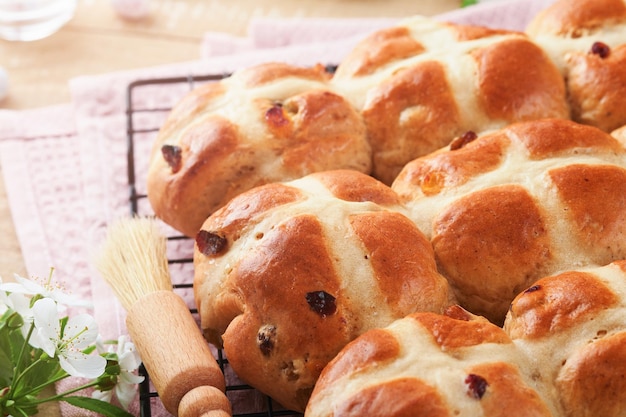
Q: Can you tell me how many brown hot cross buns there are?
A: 7